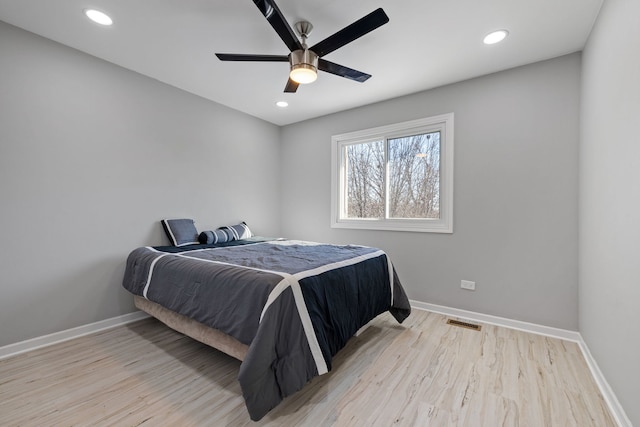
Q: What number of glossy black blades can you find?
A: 5